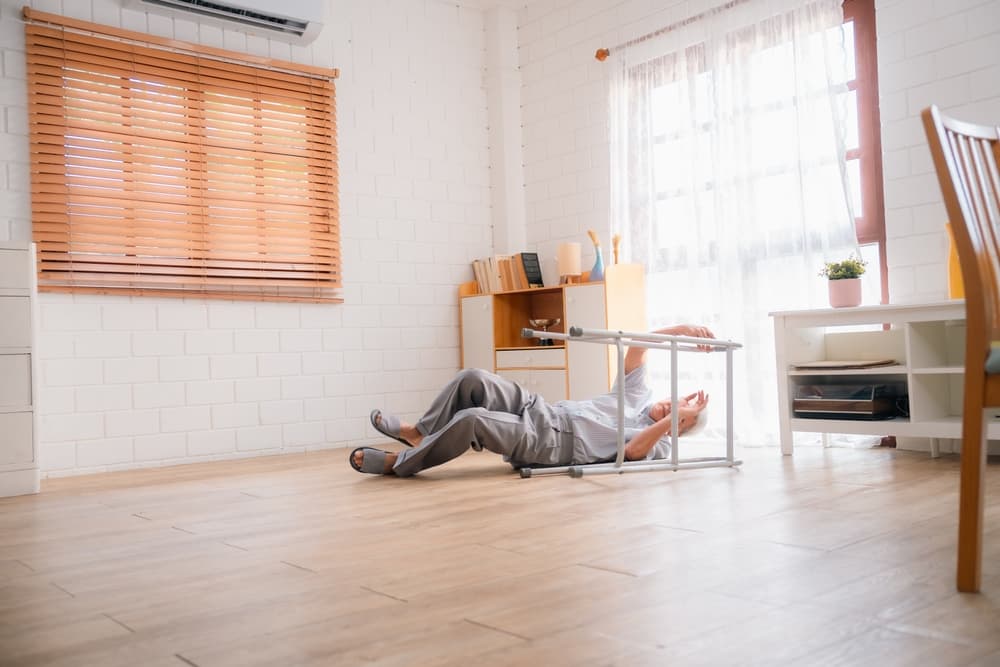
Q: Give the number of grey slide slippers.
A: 2